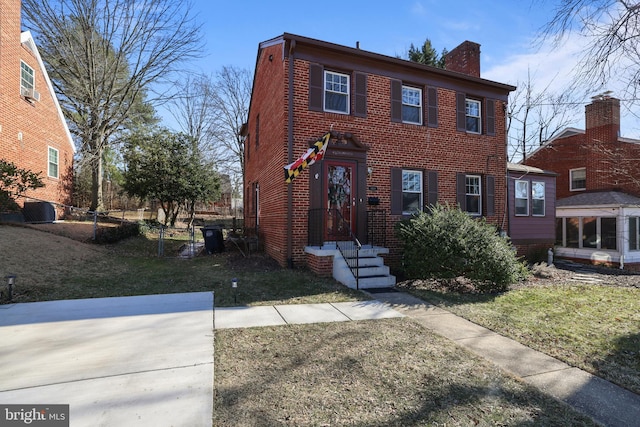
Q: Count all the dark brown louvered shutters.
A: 10